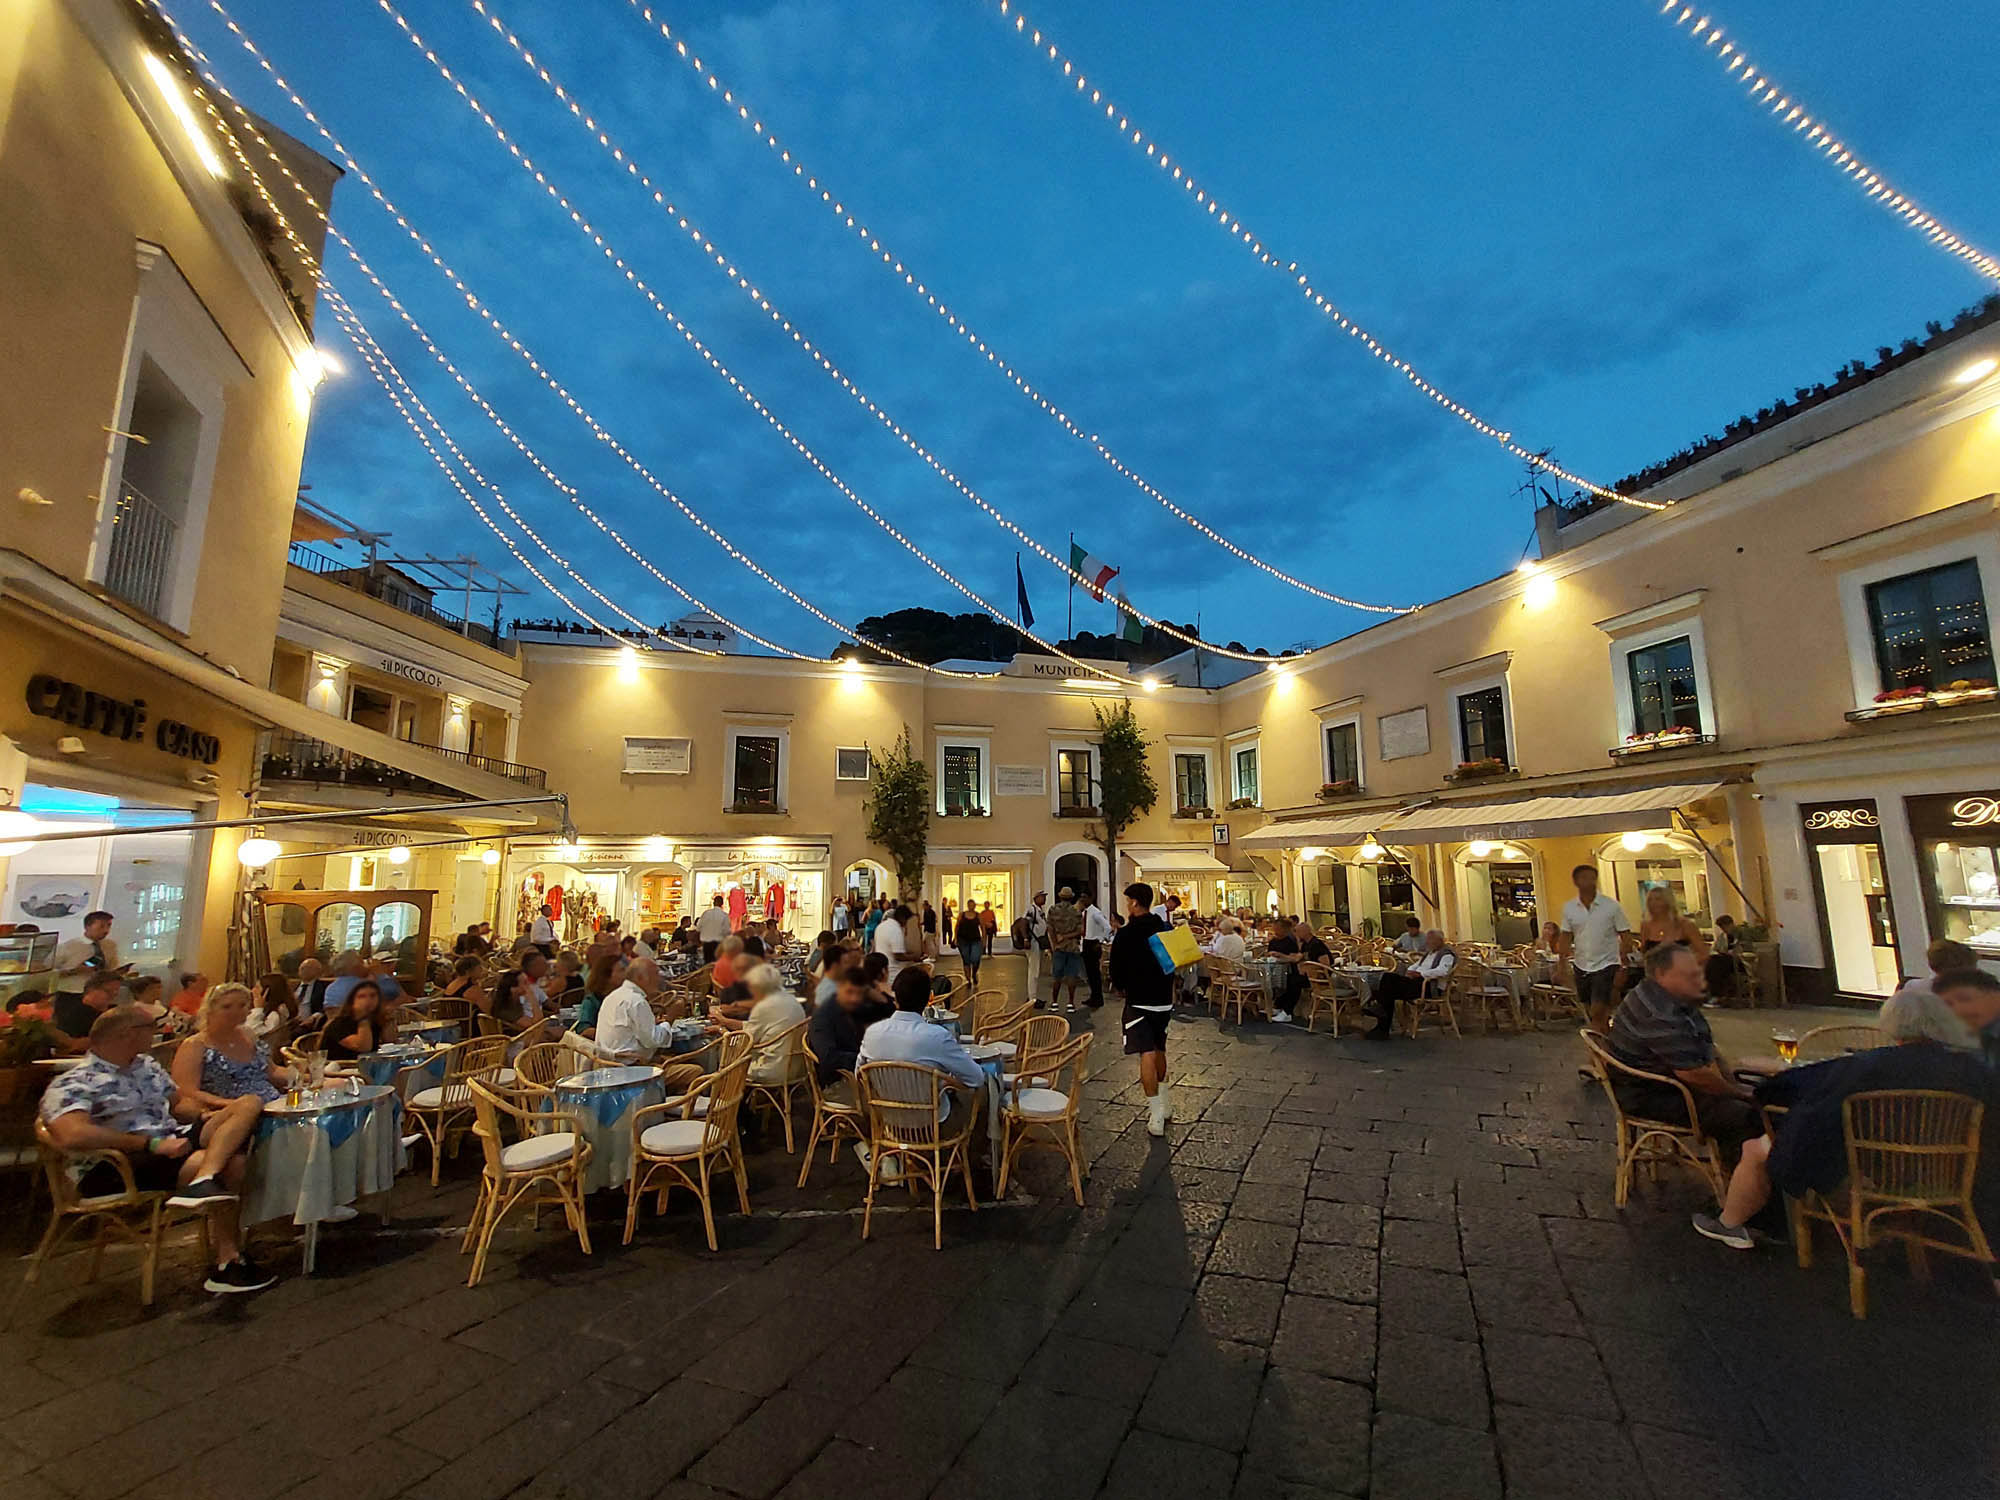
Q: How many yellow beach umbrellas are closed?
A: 0